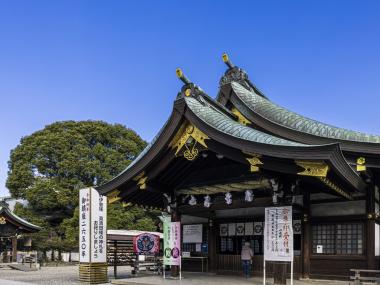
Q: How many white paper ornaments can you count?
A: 4